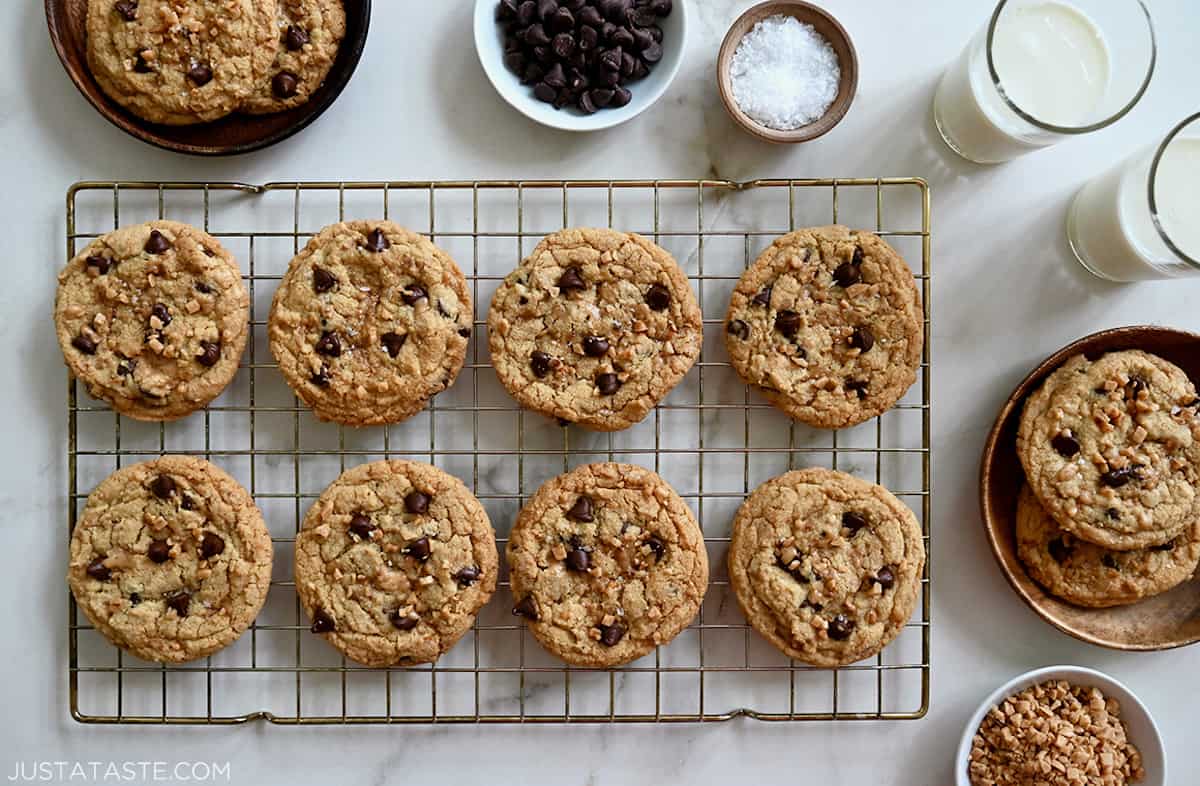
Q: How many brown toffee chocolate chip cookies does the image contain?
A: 12